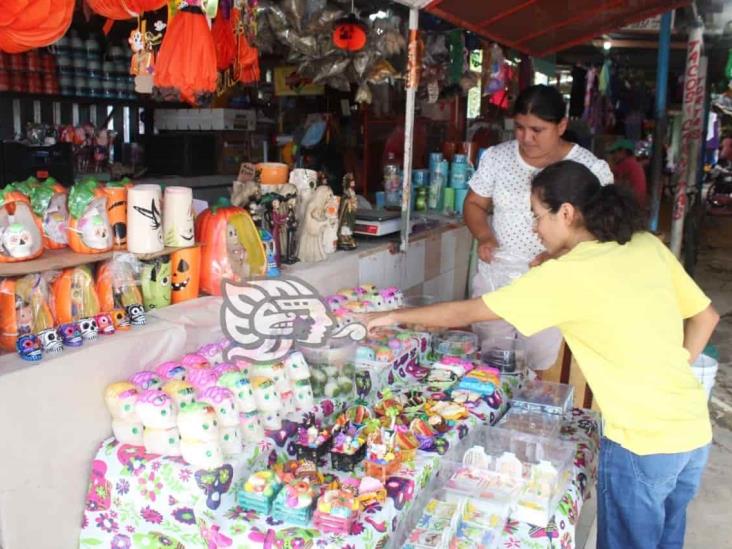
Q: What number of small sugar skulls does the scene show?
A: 7